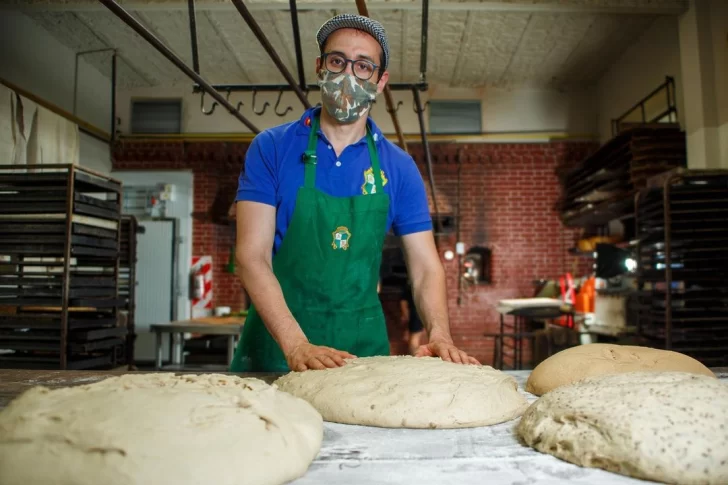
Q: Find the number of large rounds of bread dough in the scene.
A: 4